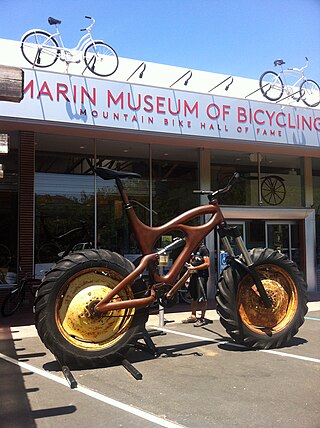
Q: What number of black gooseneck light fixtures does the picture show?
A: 7